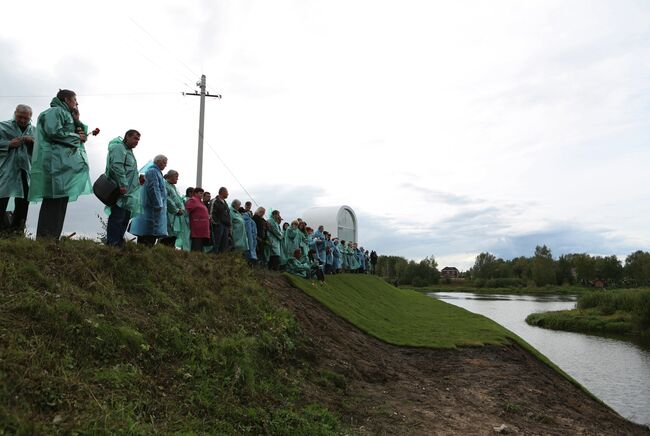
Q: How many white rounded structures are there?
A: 1